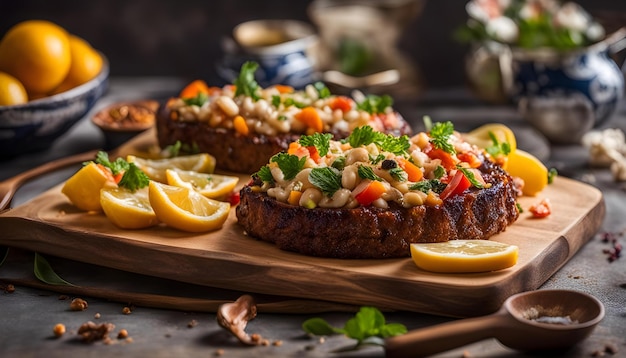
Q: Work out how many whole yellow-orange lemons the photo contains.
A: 3